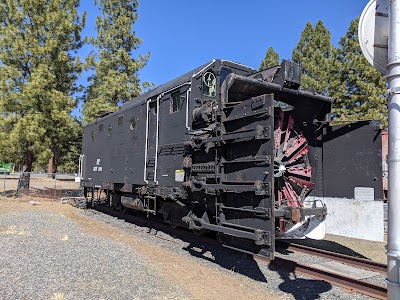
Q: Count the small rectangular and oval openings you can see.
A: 5